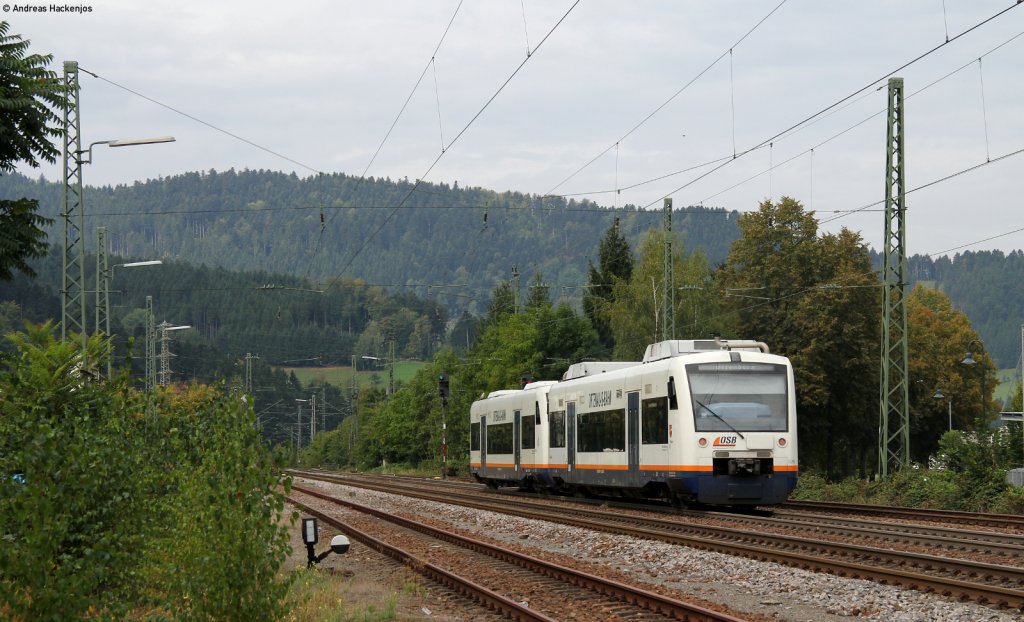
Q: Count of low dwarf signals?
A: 1